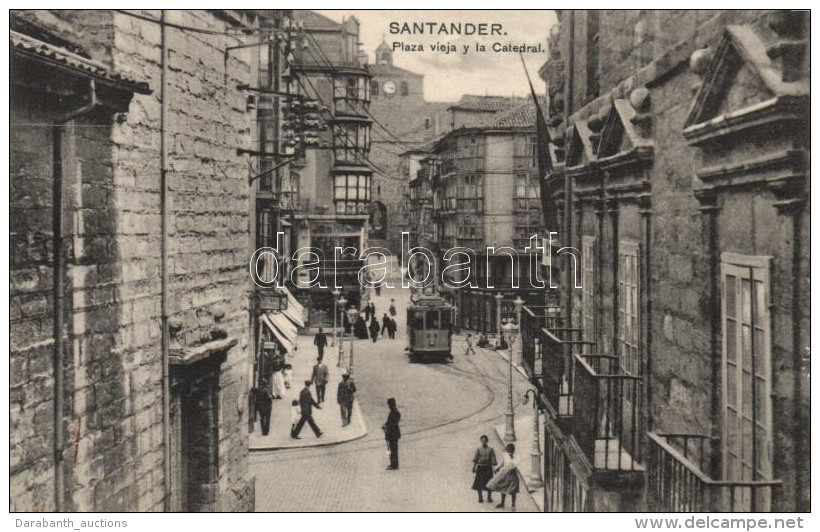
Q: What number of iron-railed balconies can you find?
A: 4